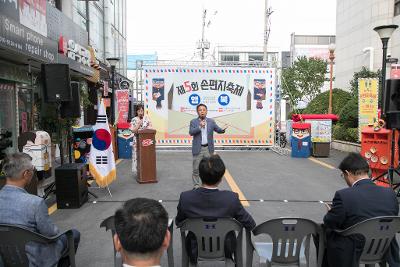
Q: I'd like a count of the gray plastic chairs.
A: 5